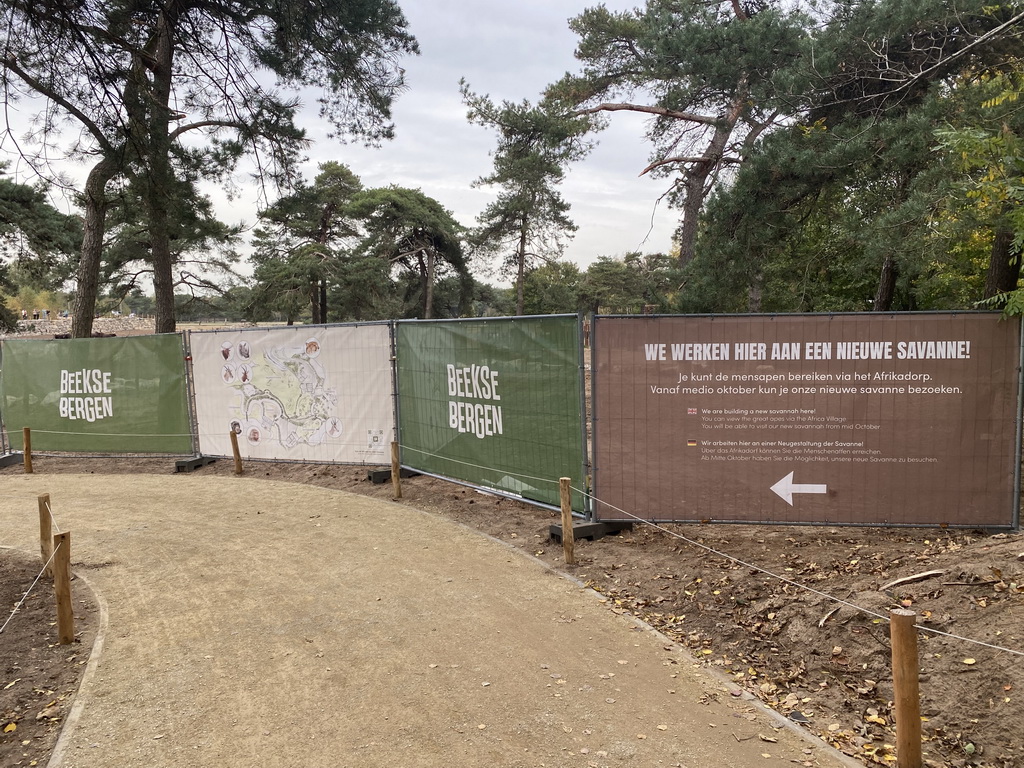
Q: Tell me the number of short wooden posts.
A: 7